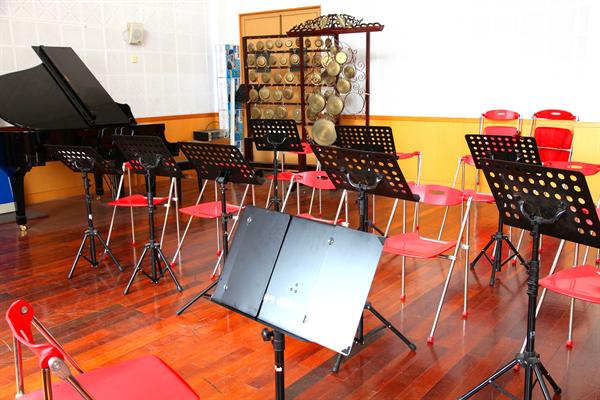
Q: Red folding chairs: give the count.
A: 12